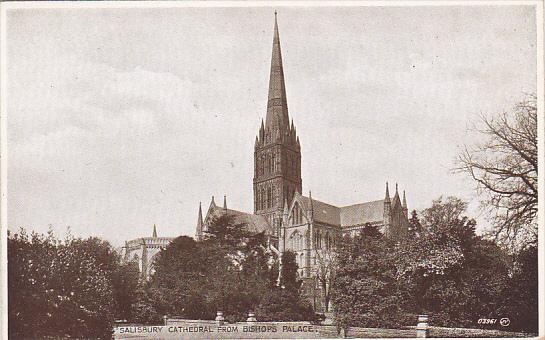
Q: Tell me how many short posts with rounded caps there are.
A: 3